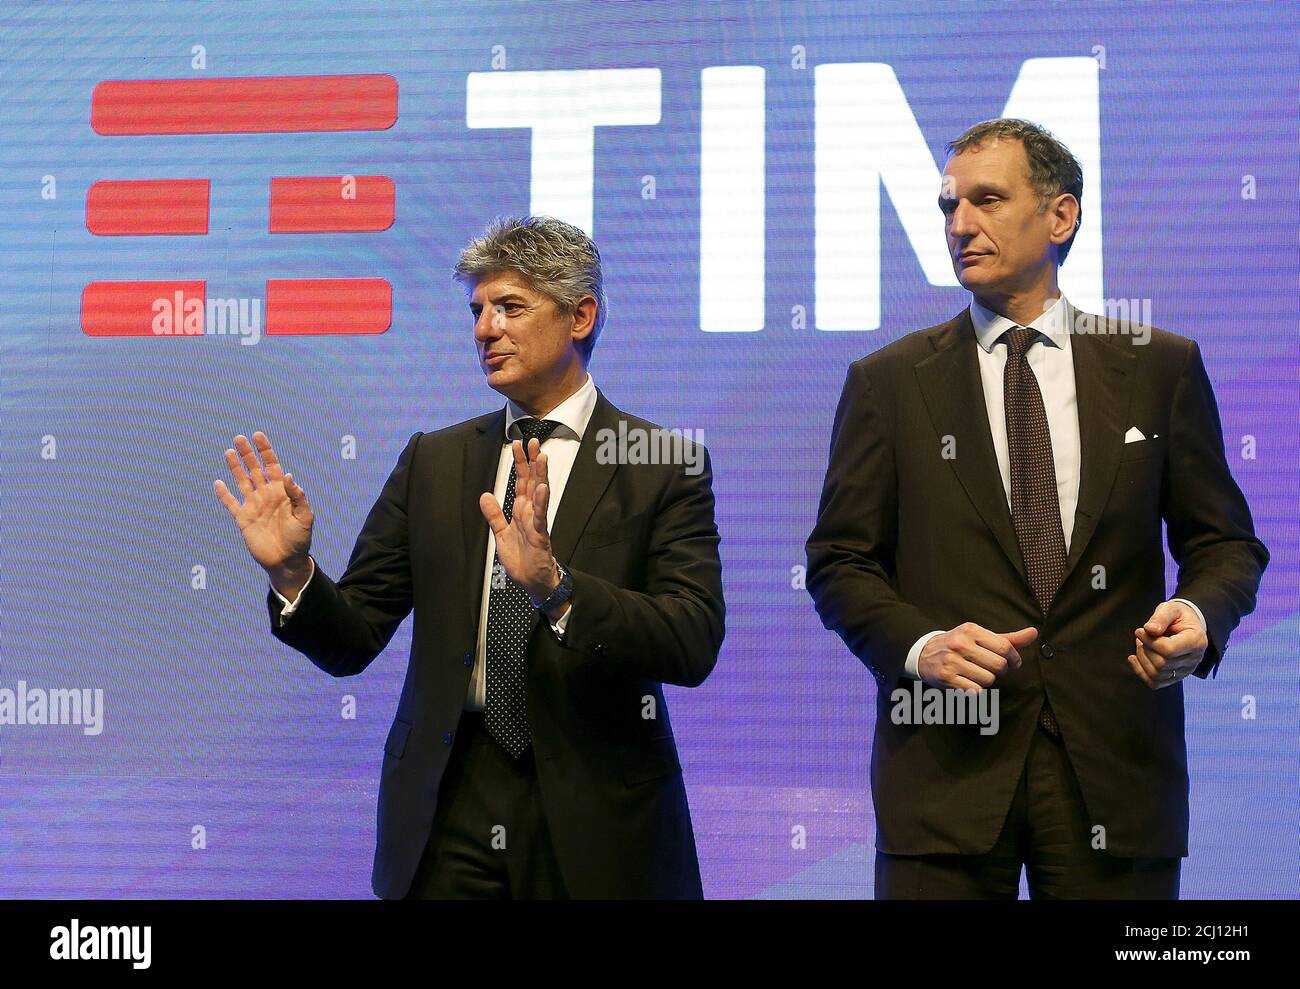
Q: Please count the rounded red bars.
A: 5